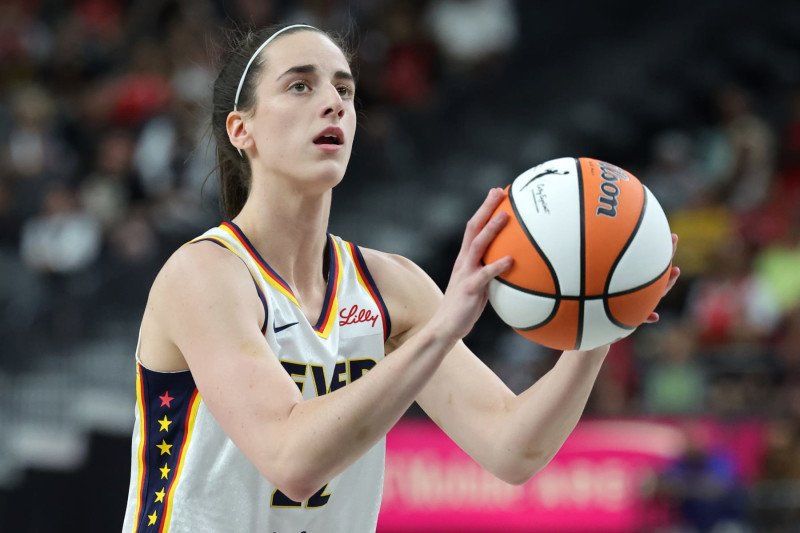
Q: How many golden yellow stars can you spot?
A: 5